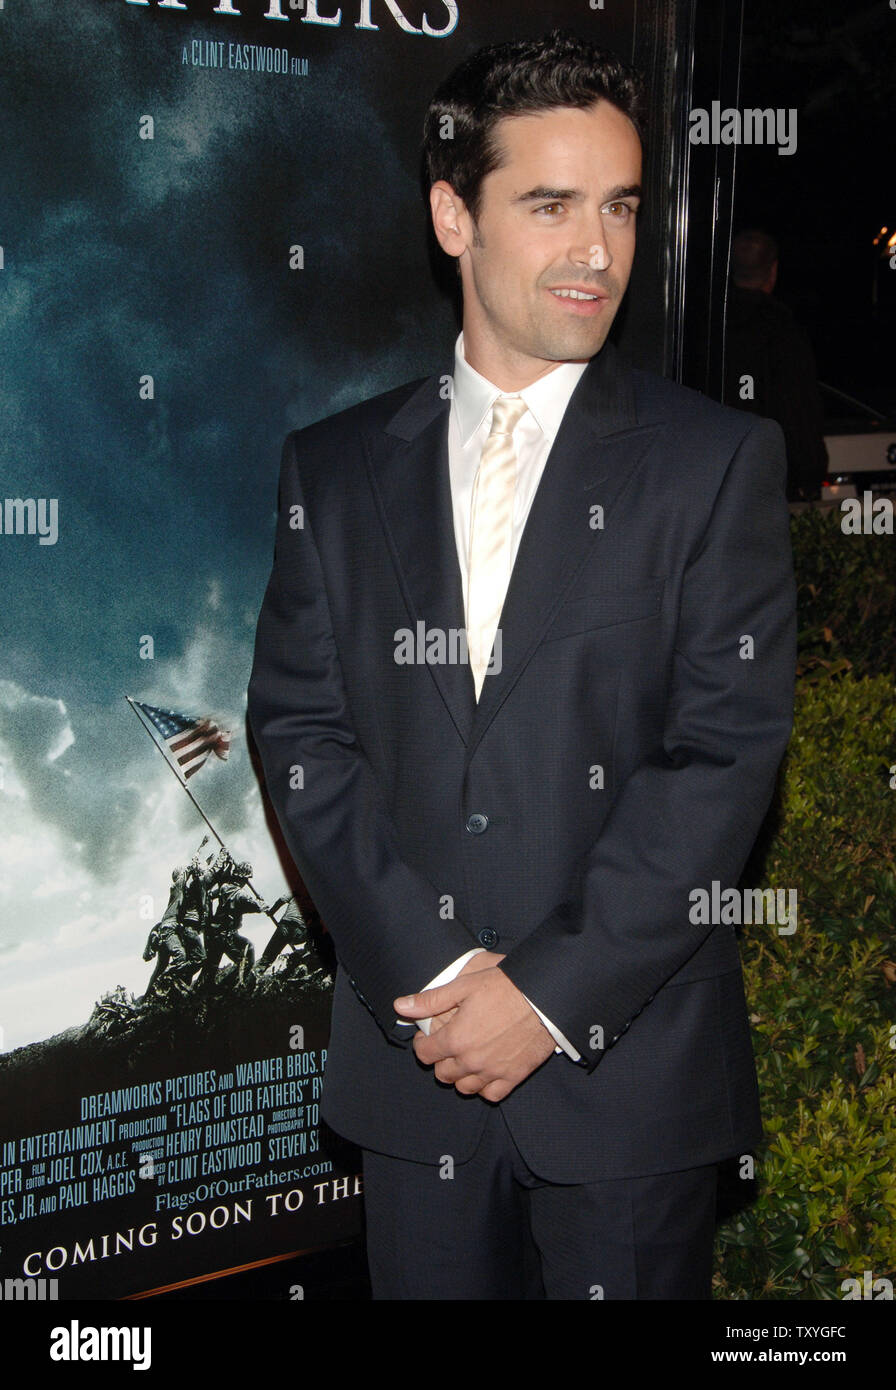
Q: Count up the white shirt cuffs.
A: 2